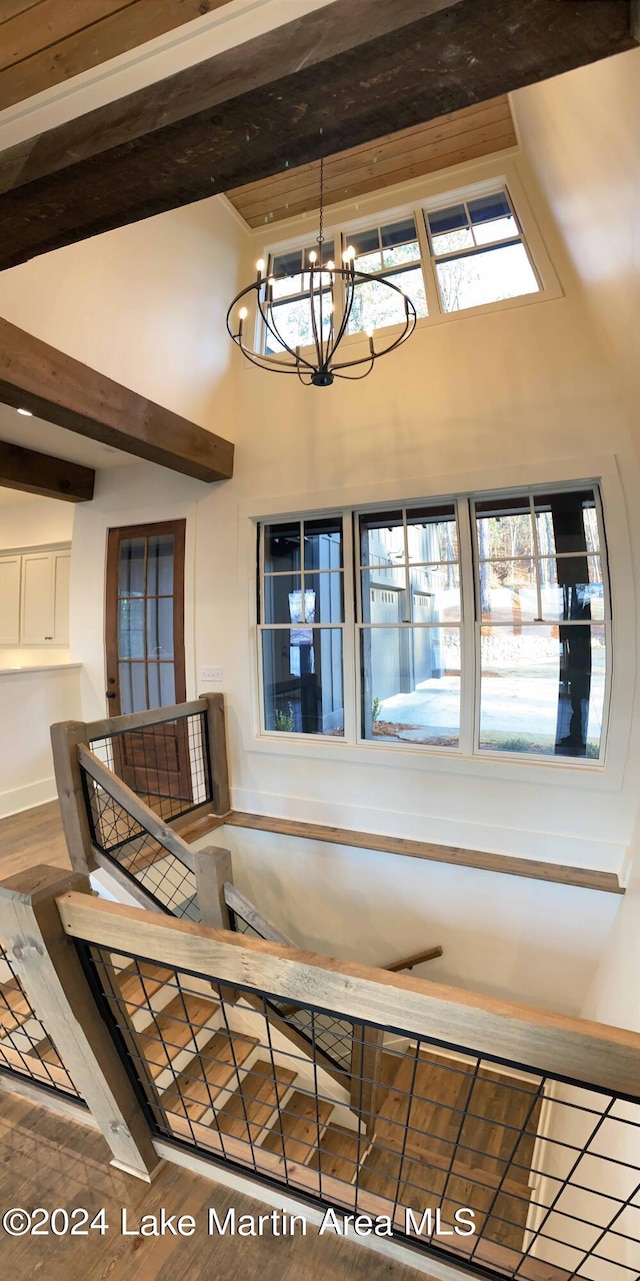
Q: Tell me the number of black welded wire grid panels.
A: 5